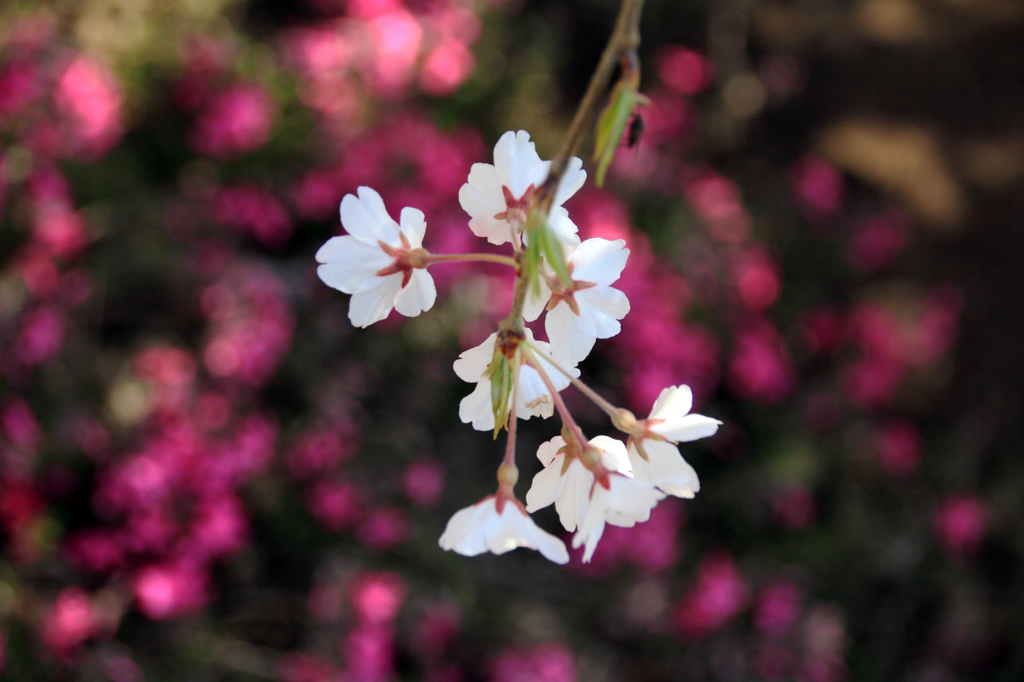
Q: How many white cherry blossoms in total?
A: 8